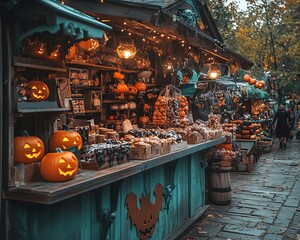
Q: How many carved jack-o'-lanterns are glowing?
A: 4